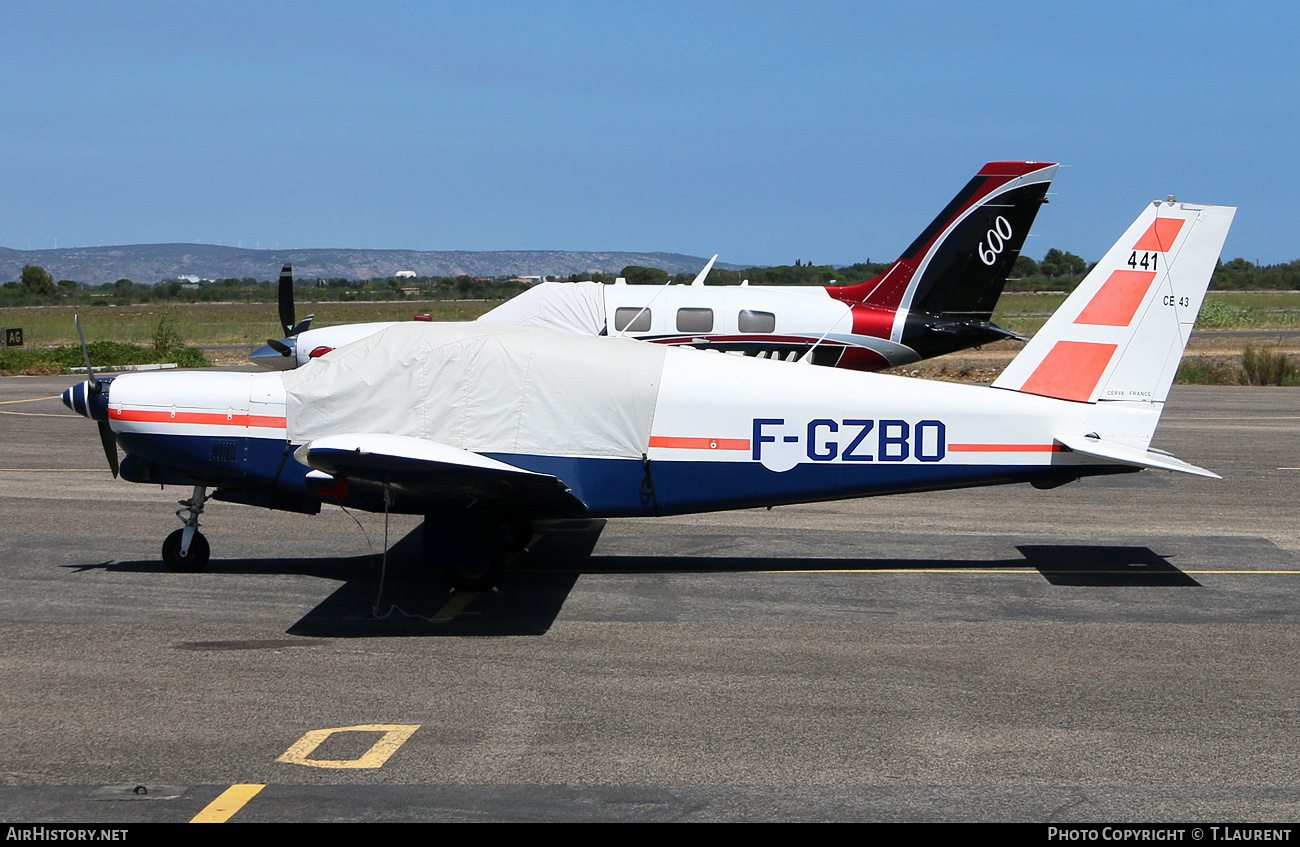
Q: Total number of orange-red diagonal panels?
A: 3